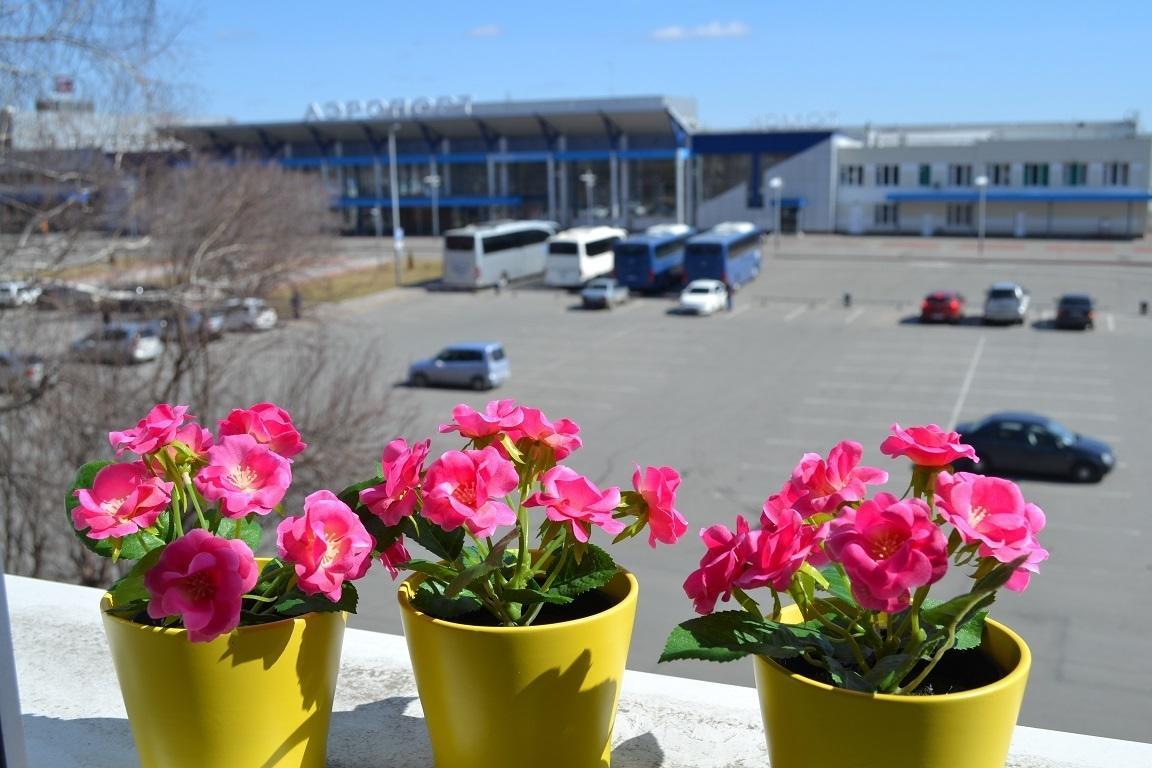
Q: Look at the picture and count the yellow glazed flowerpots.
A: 3